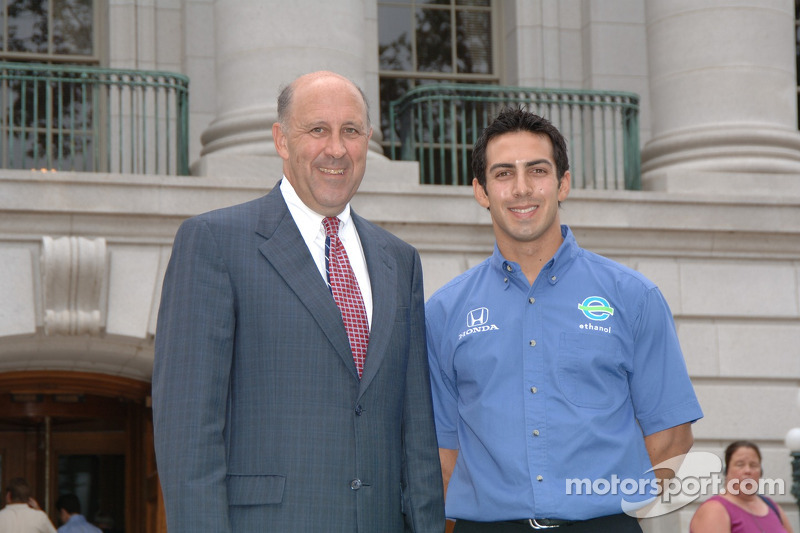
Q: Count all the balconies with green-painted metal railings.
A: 2